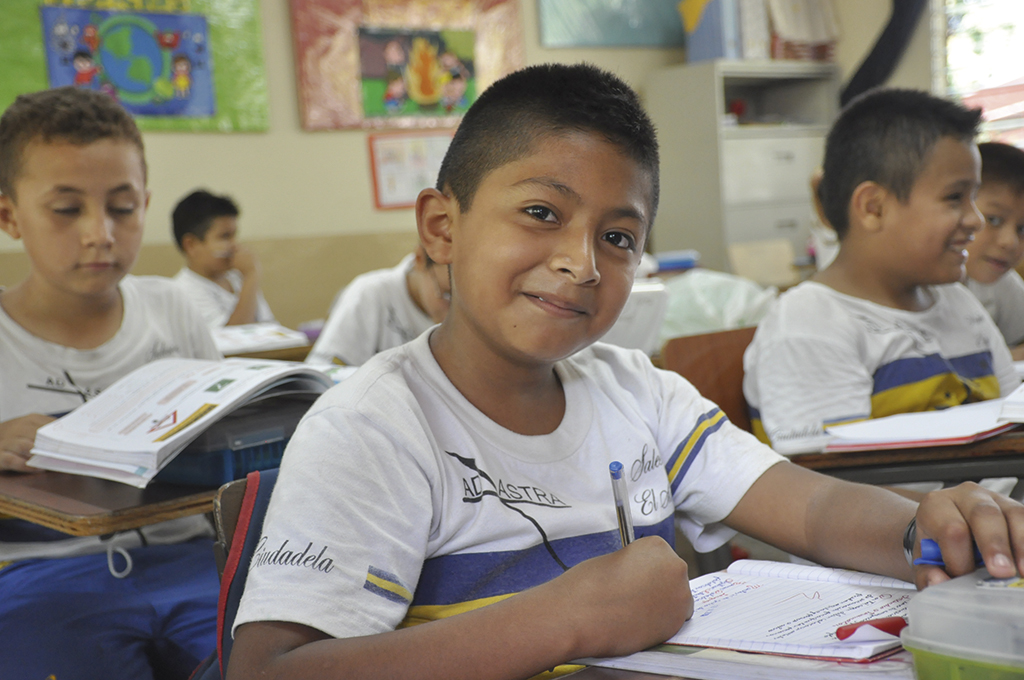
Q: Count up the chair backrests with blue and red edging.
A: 1